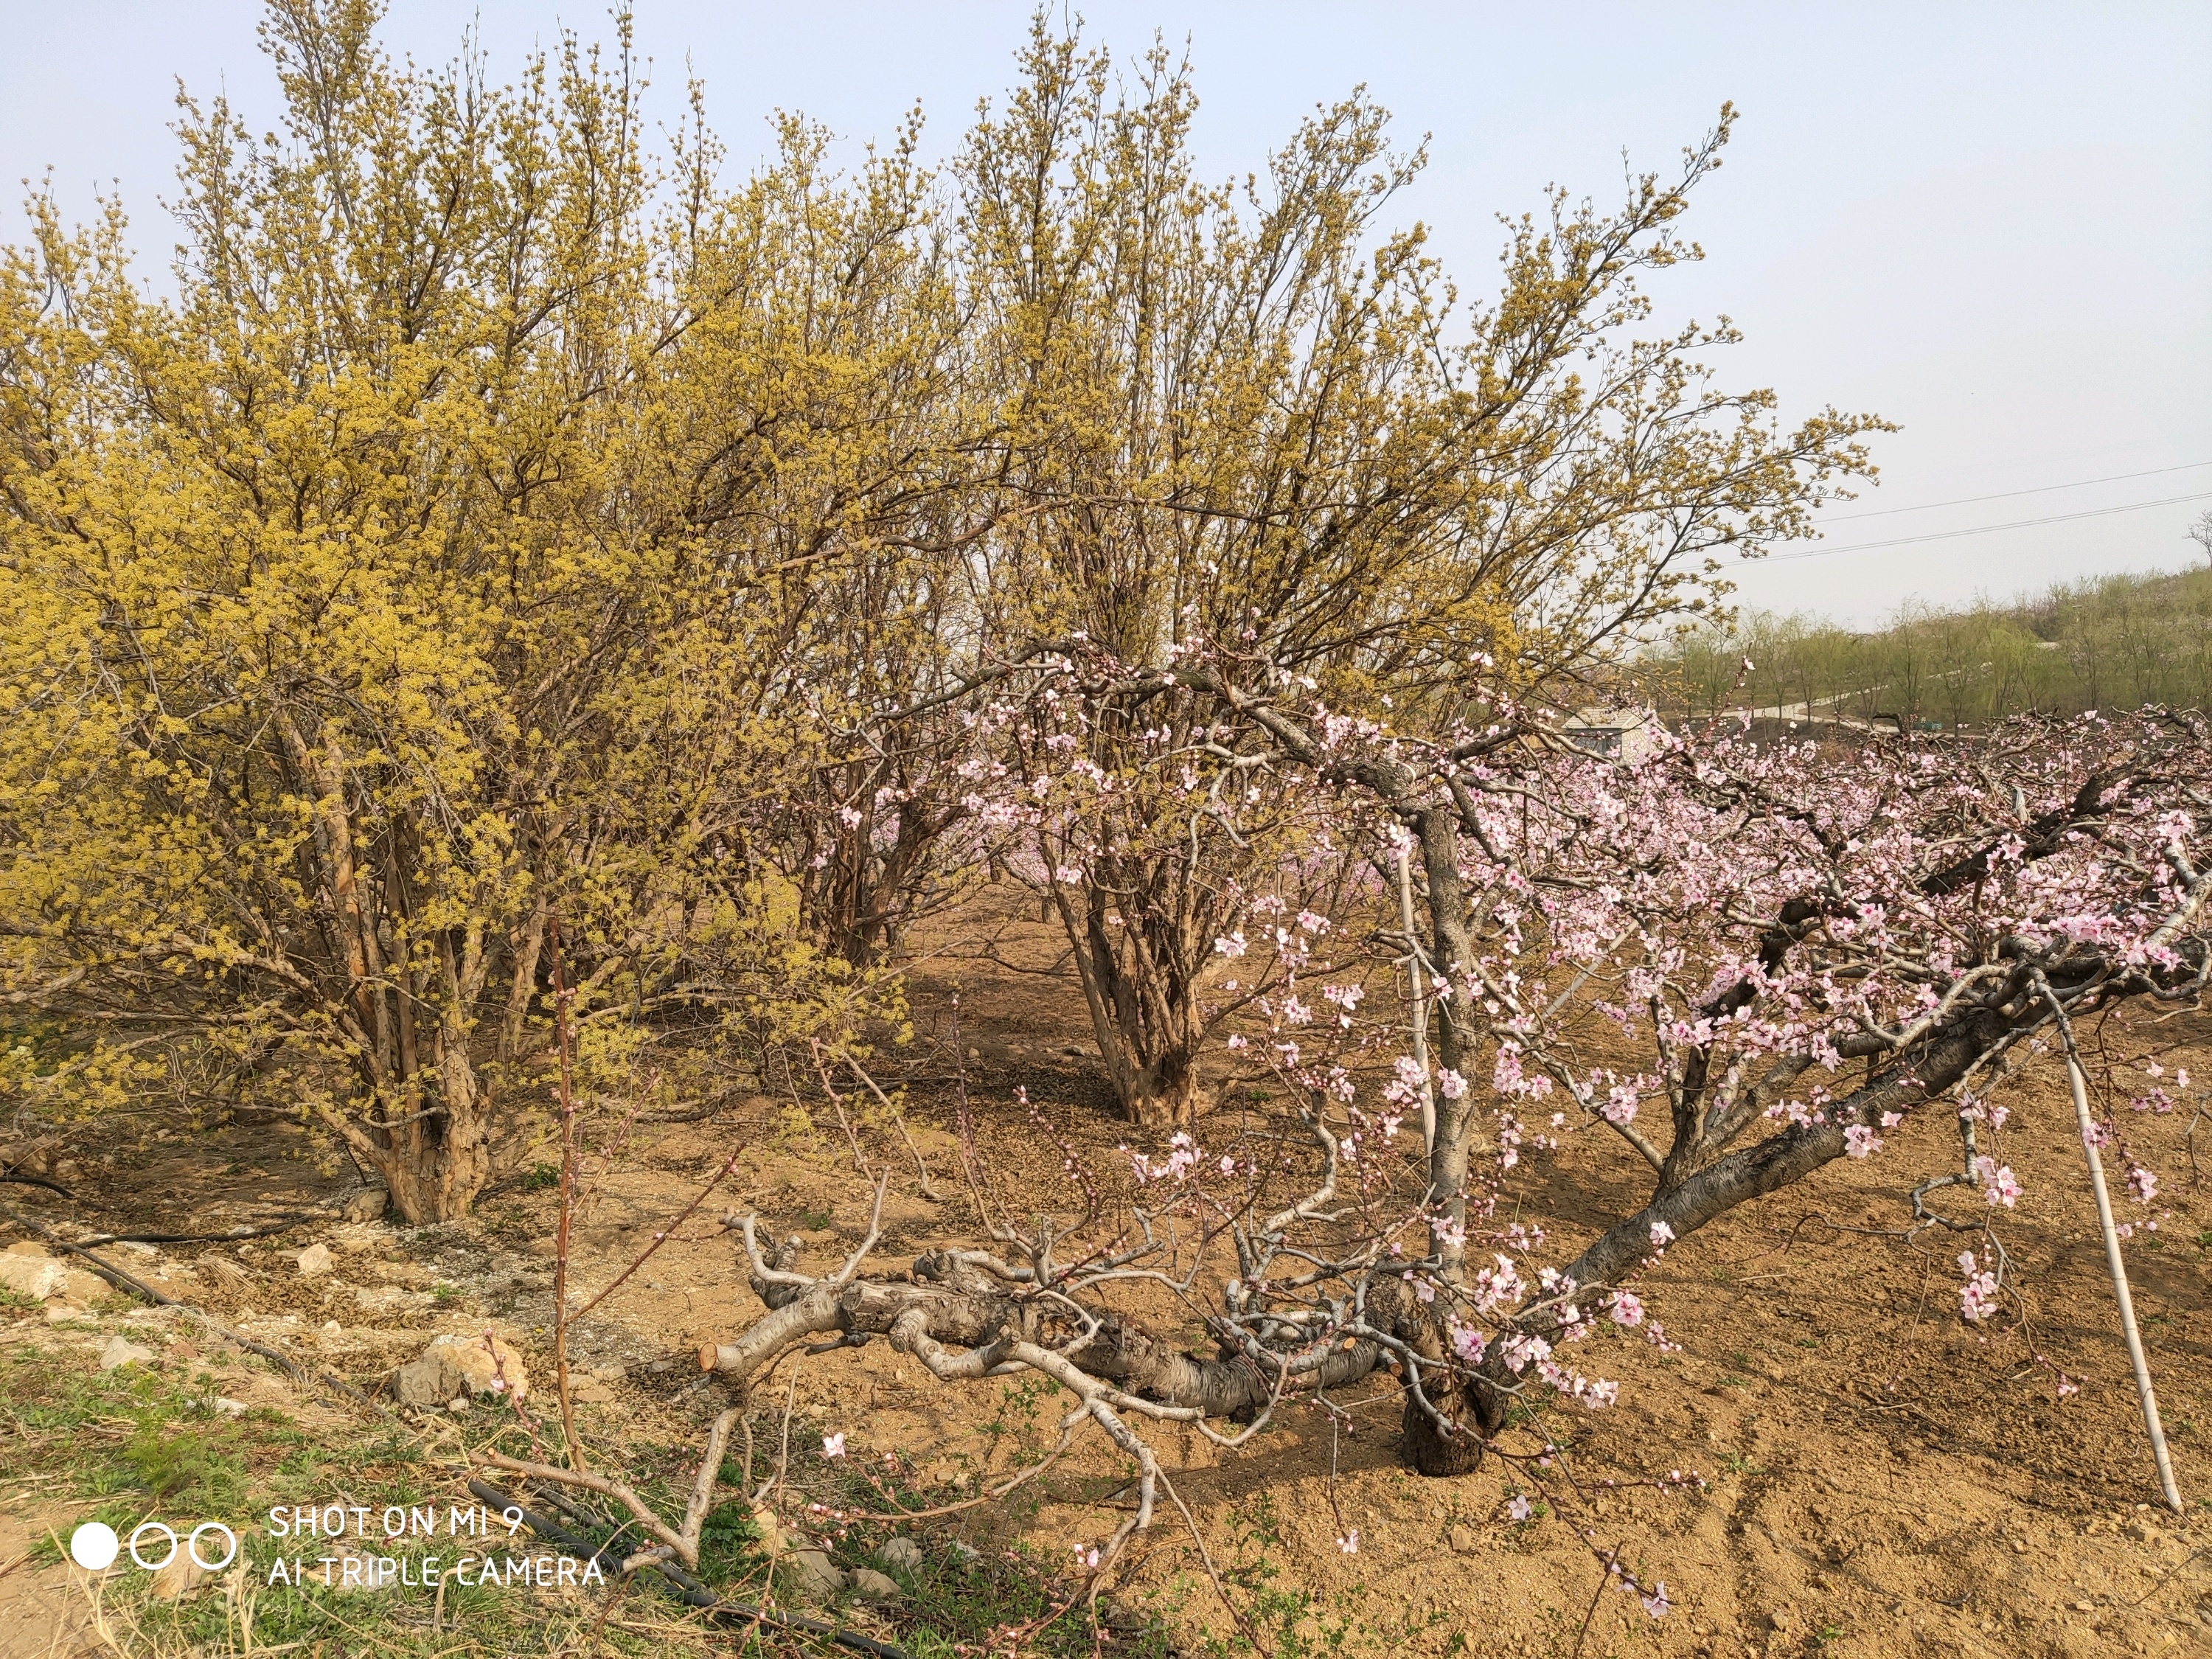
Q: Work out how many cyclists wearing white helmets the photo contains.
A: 0